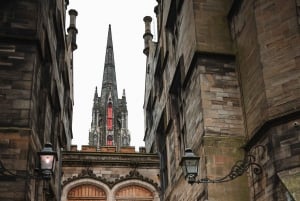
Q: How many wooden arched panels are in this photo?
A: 2